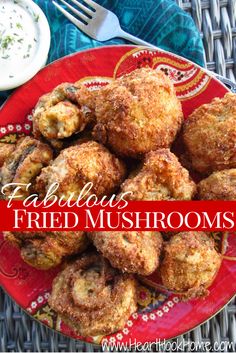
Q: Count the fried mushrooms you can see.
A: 11